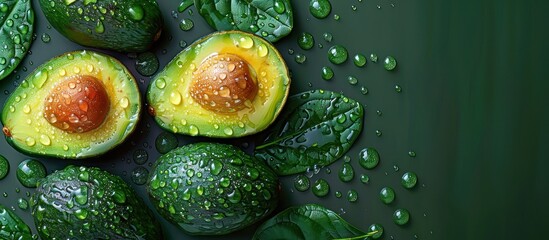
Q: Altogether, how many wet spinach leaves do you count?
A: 5